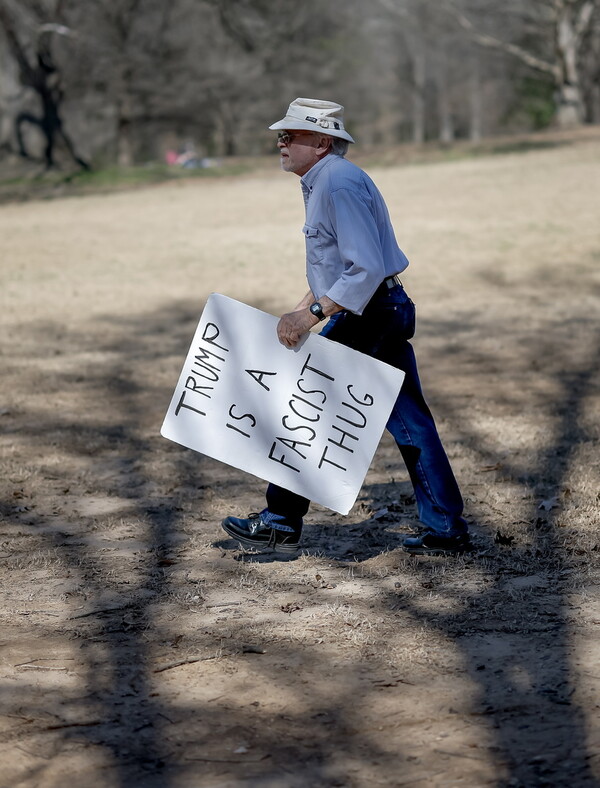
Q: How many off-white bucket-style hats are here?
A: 1